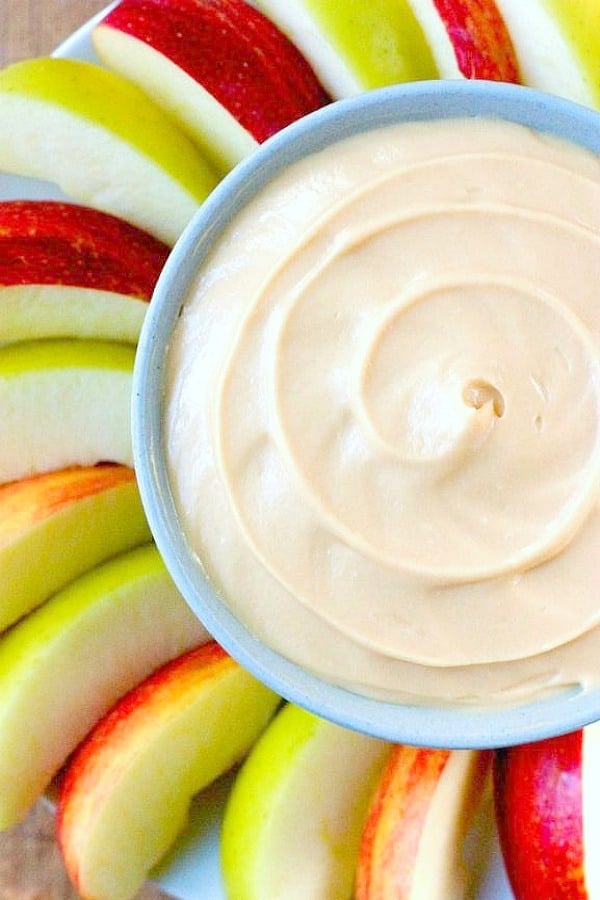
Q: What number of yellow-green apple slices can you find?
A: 6